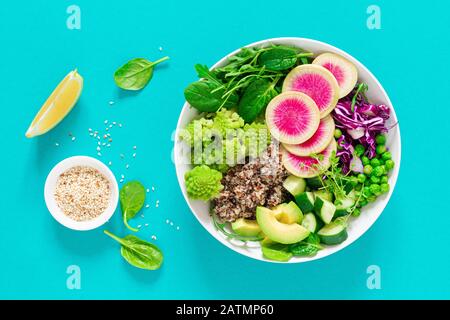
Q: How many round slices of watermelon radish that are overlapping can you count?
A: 5